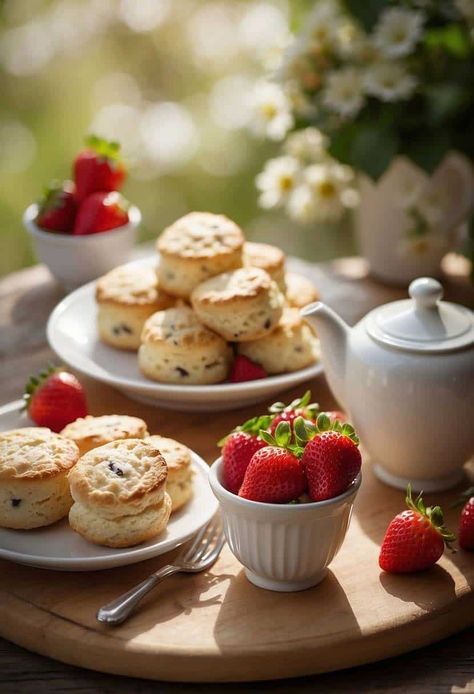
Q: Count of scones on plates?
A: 11